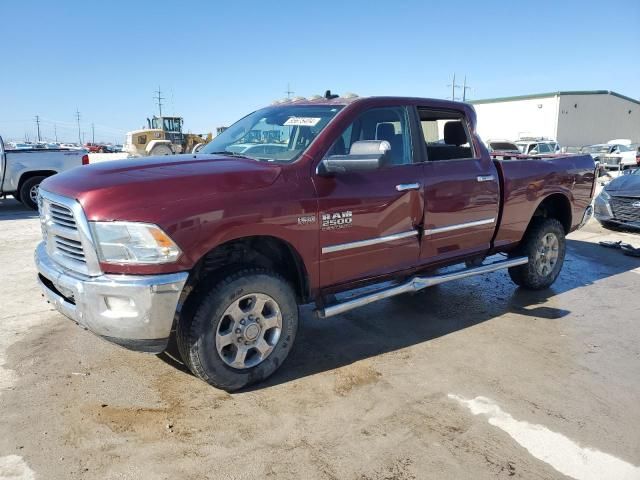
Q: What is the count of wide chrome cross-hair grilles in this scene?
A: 1